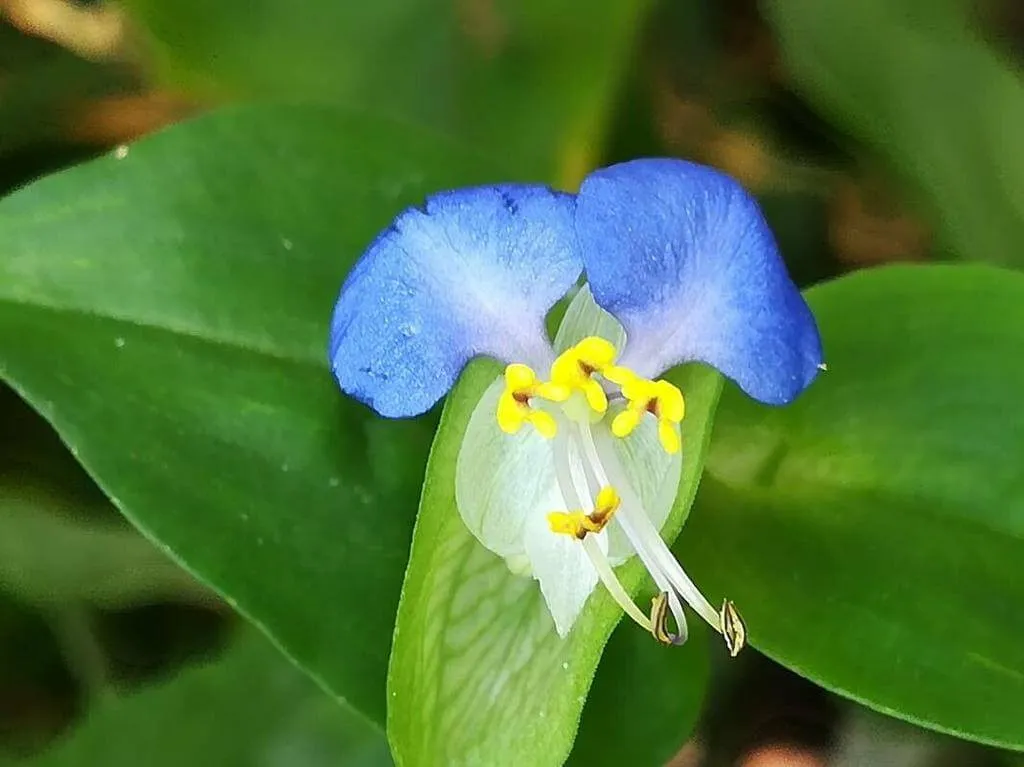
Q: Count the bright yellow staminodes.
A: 3